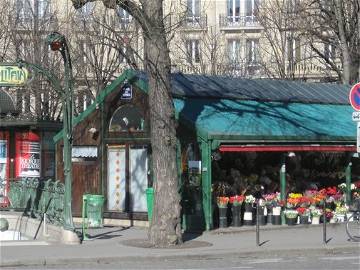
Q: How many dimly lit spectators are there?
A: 0